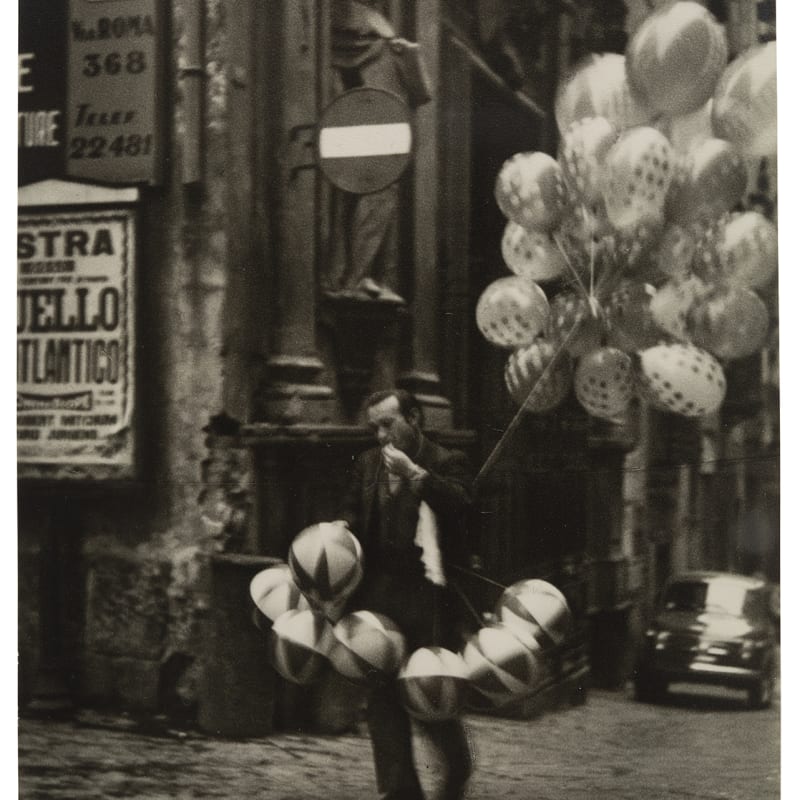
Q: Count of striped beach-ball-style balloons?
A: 7